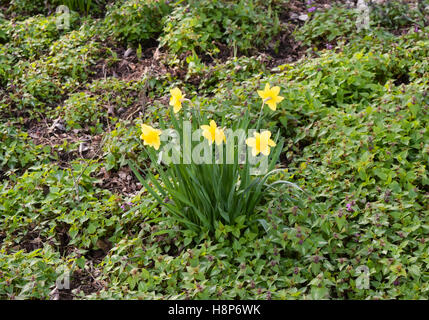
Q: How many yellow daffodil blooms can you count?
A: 5